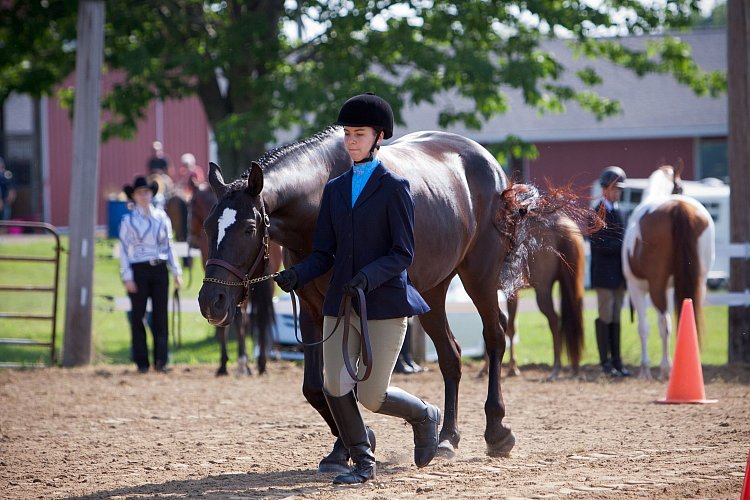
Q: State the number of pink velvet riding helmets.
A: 0